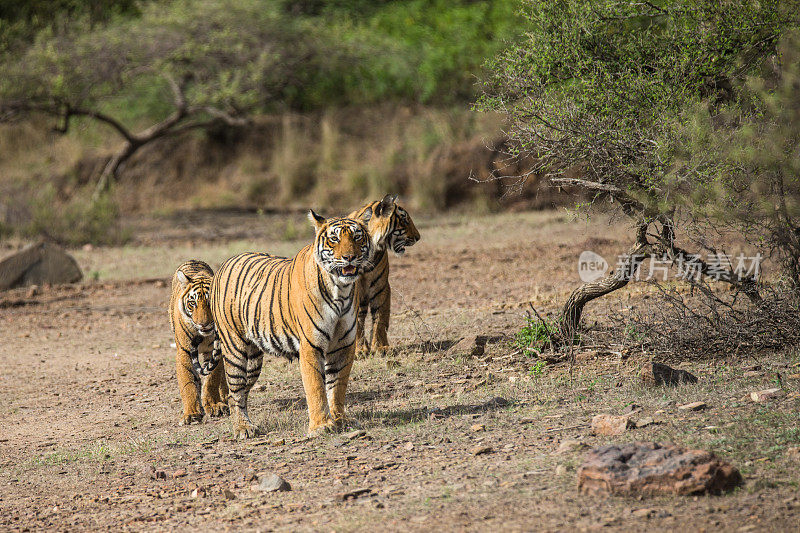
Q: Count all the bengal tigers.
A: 3